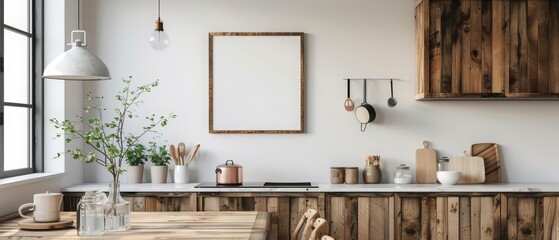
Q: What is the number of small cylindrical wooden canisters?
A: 2